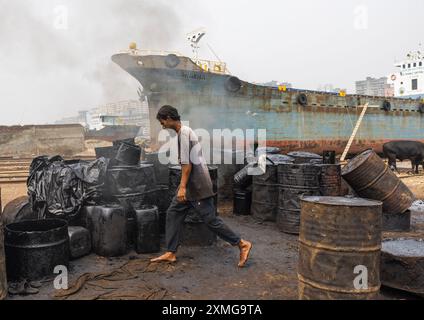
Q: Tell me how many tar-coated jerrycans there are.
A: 3